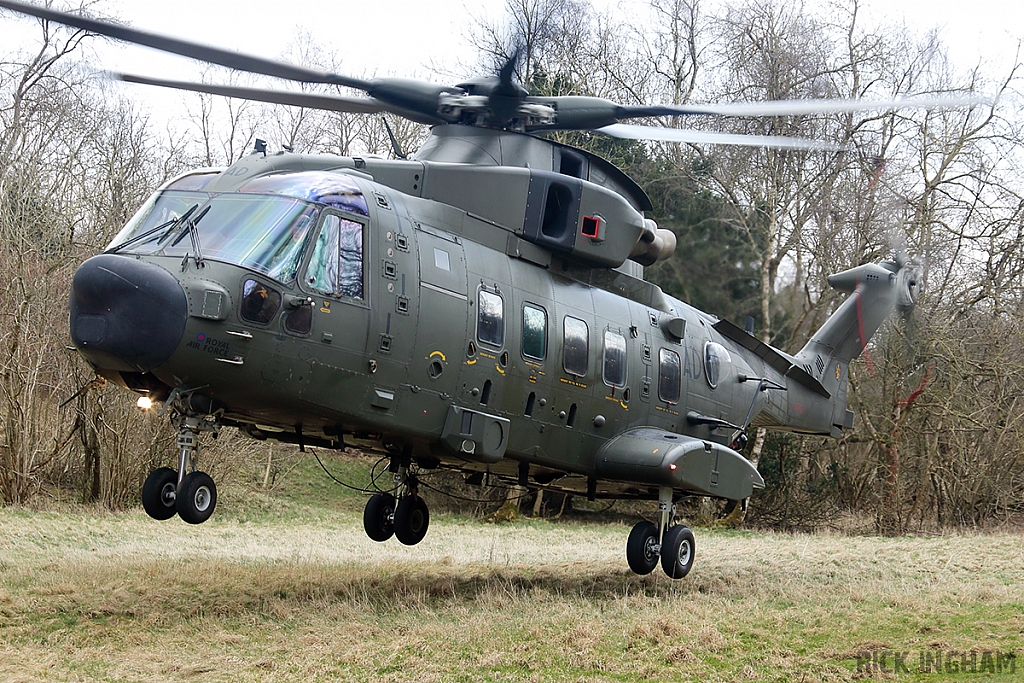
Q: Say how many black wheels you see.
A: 6